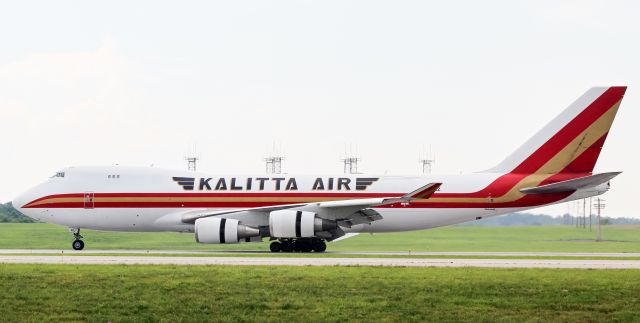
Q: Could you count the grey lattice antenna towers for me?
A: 4